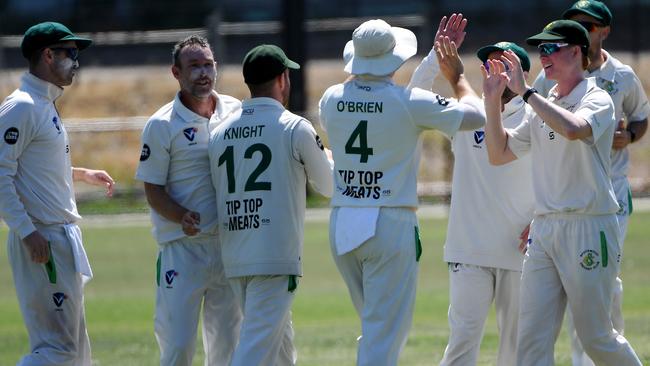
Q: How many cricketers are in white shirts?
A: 7